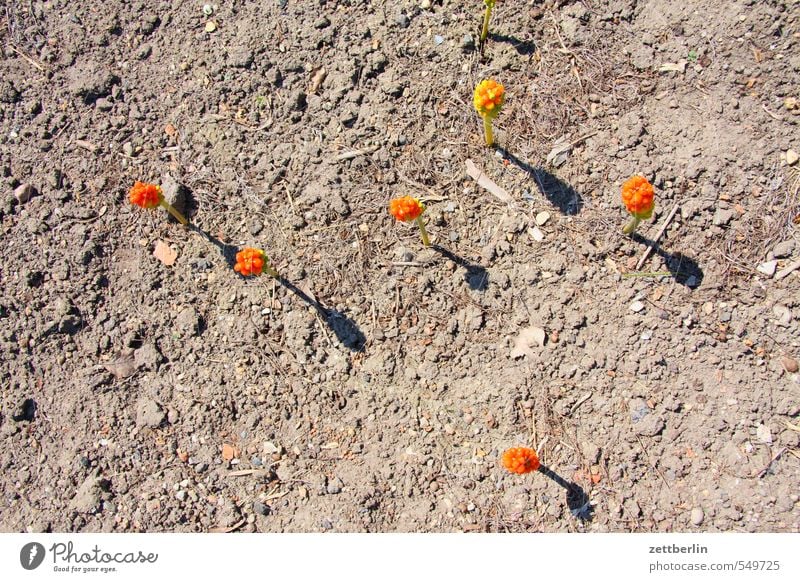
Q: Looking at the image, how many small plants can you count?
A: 7